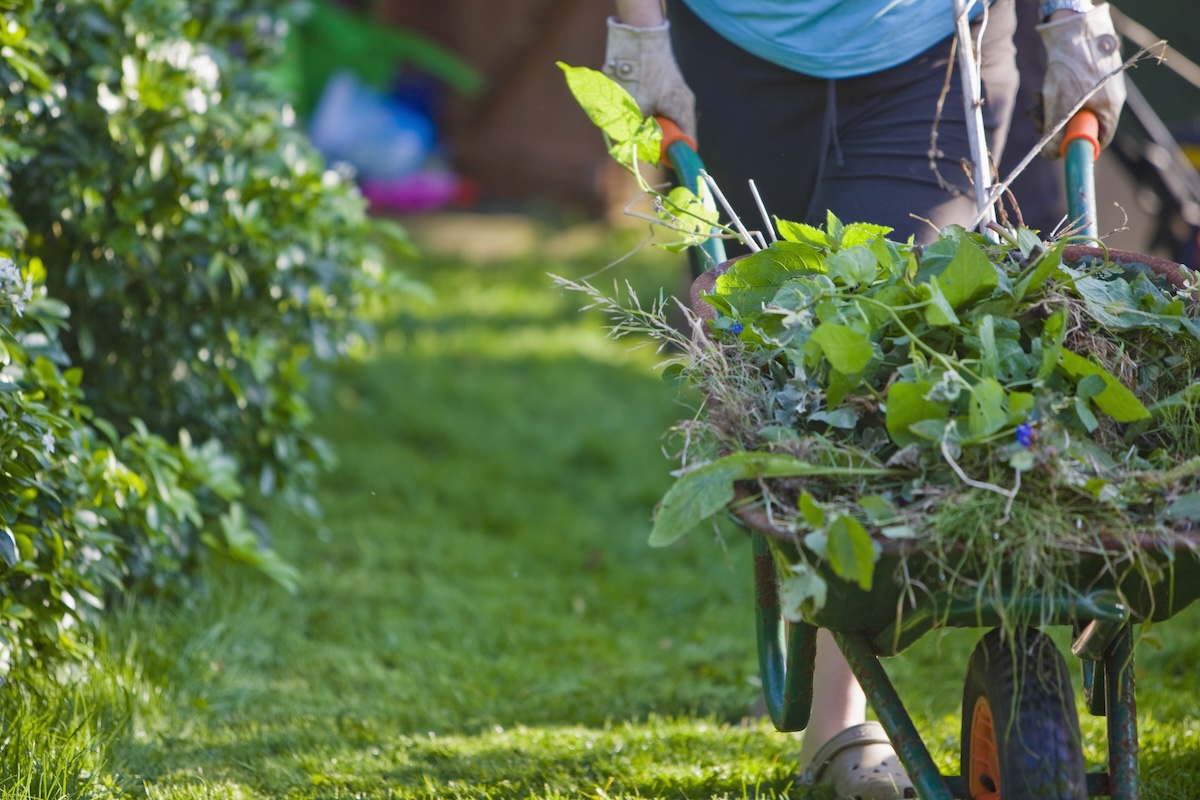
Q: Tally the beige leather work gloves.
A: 2